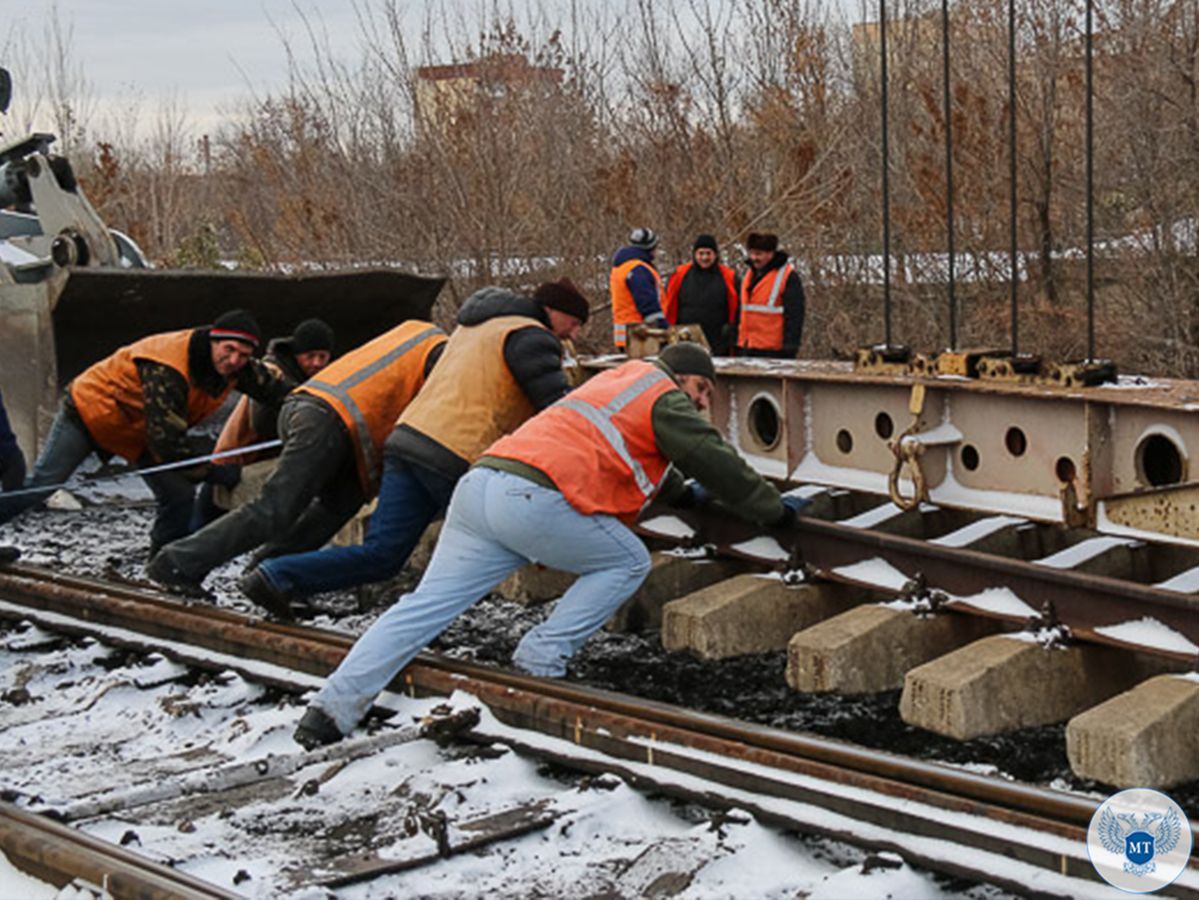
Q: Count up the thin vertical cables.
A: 4